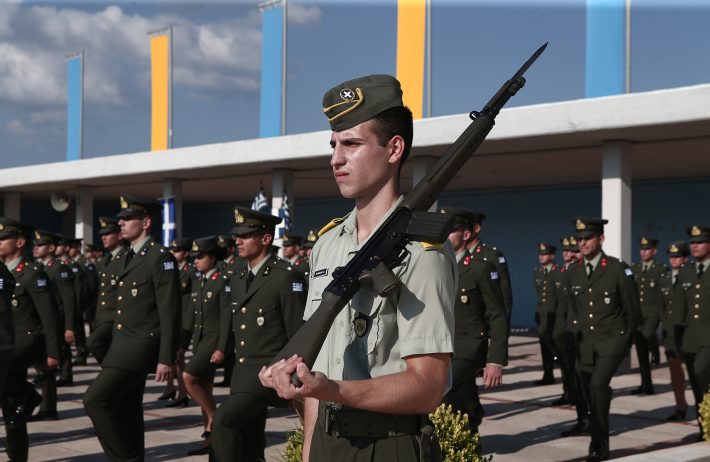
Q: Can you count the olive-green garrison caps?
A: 1